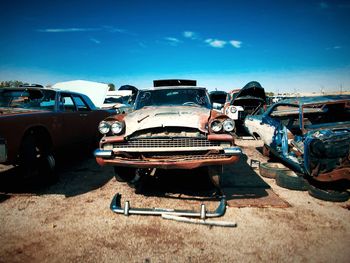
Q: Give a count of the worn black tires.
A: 3